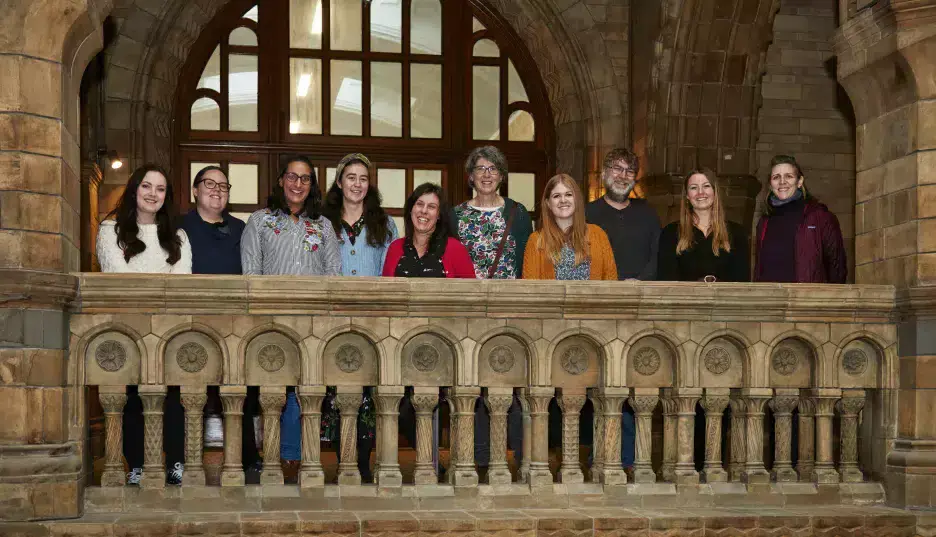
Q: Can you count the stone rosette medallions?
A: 11